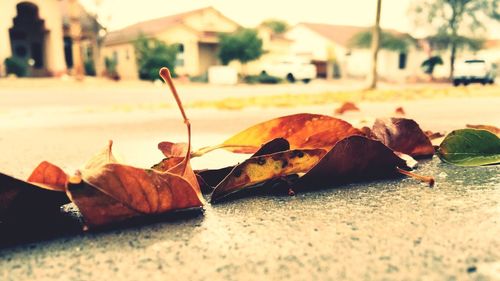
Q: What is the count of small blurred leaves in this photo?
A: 2